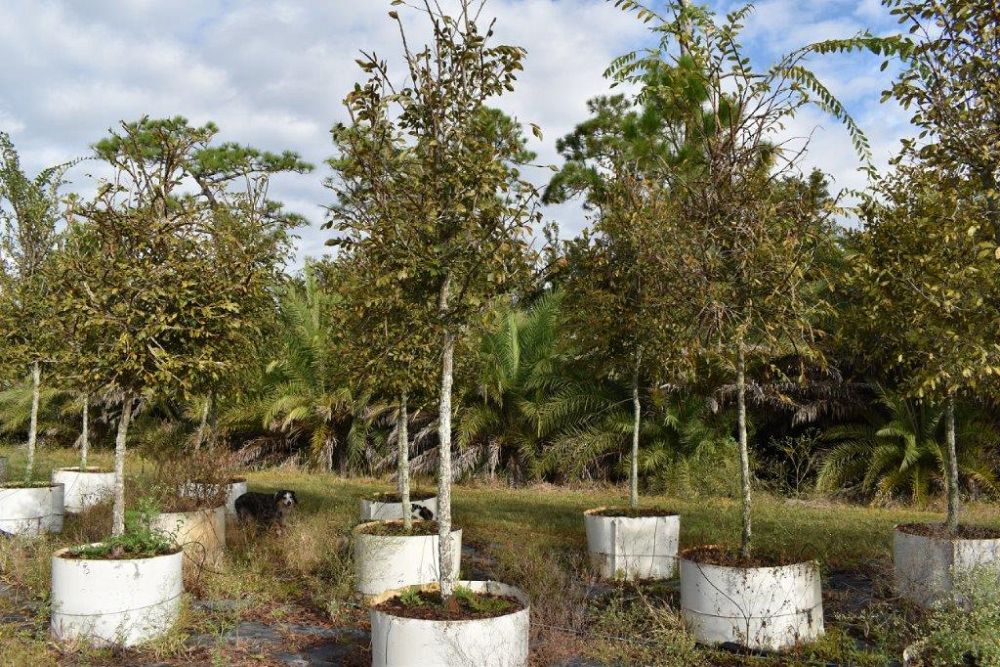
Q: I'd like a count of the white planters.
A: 11